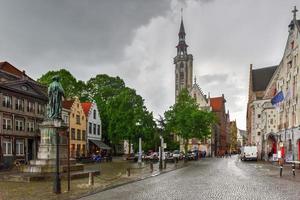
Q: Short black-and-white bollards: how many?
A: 2